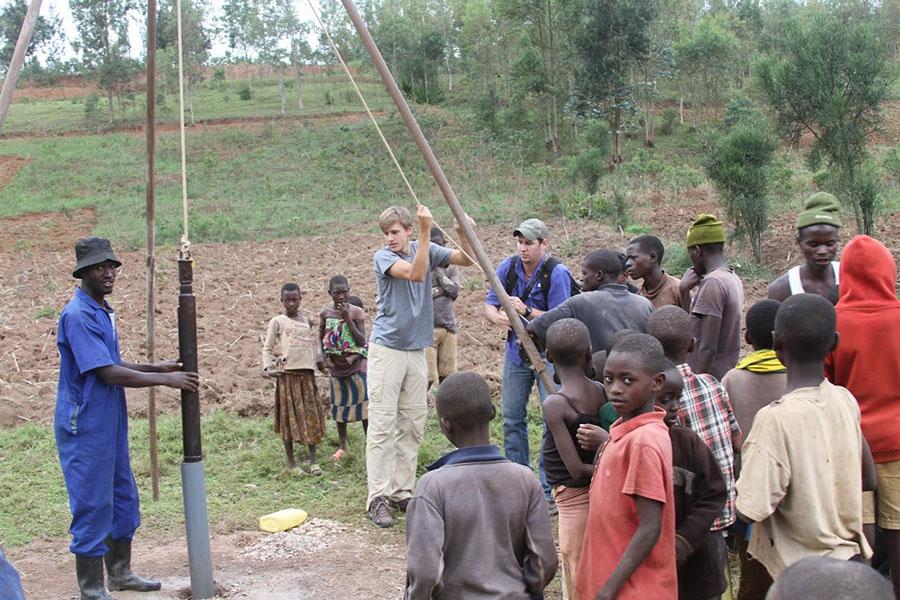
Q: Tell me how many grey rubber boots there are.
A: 2